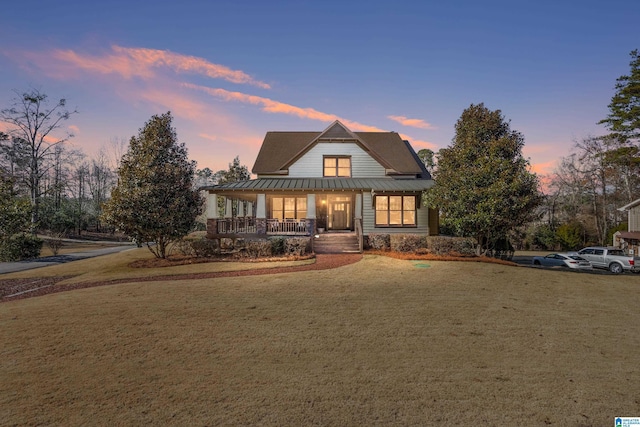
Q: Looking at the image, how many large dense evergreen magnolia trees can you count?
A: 2